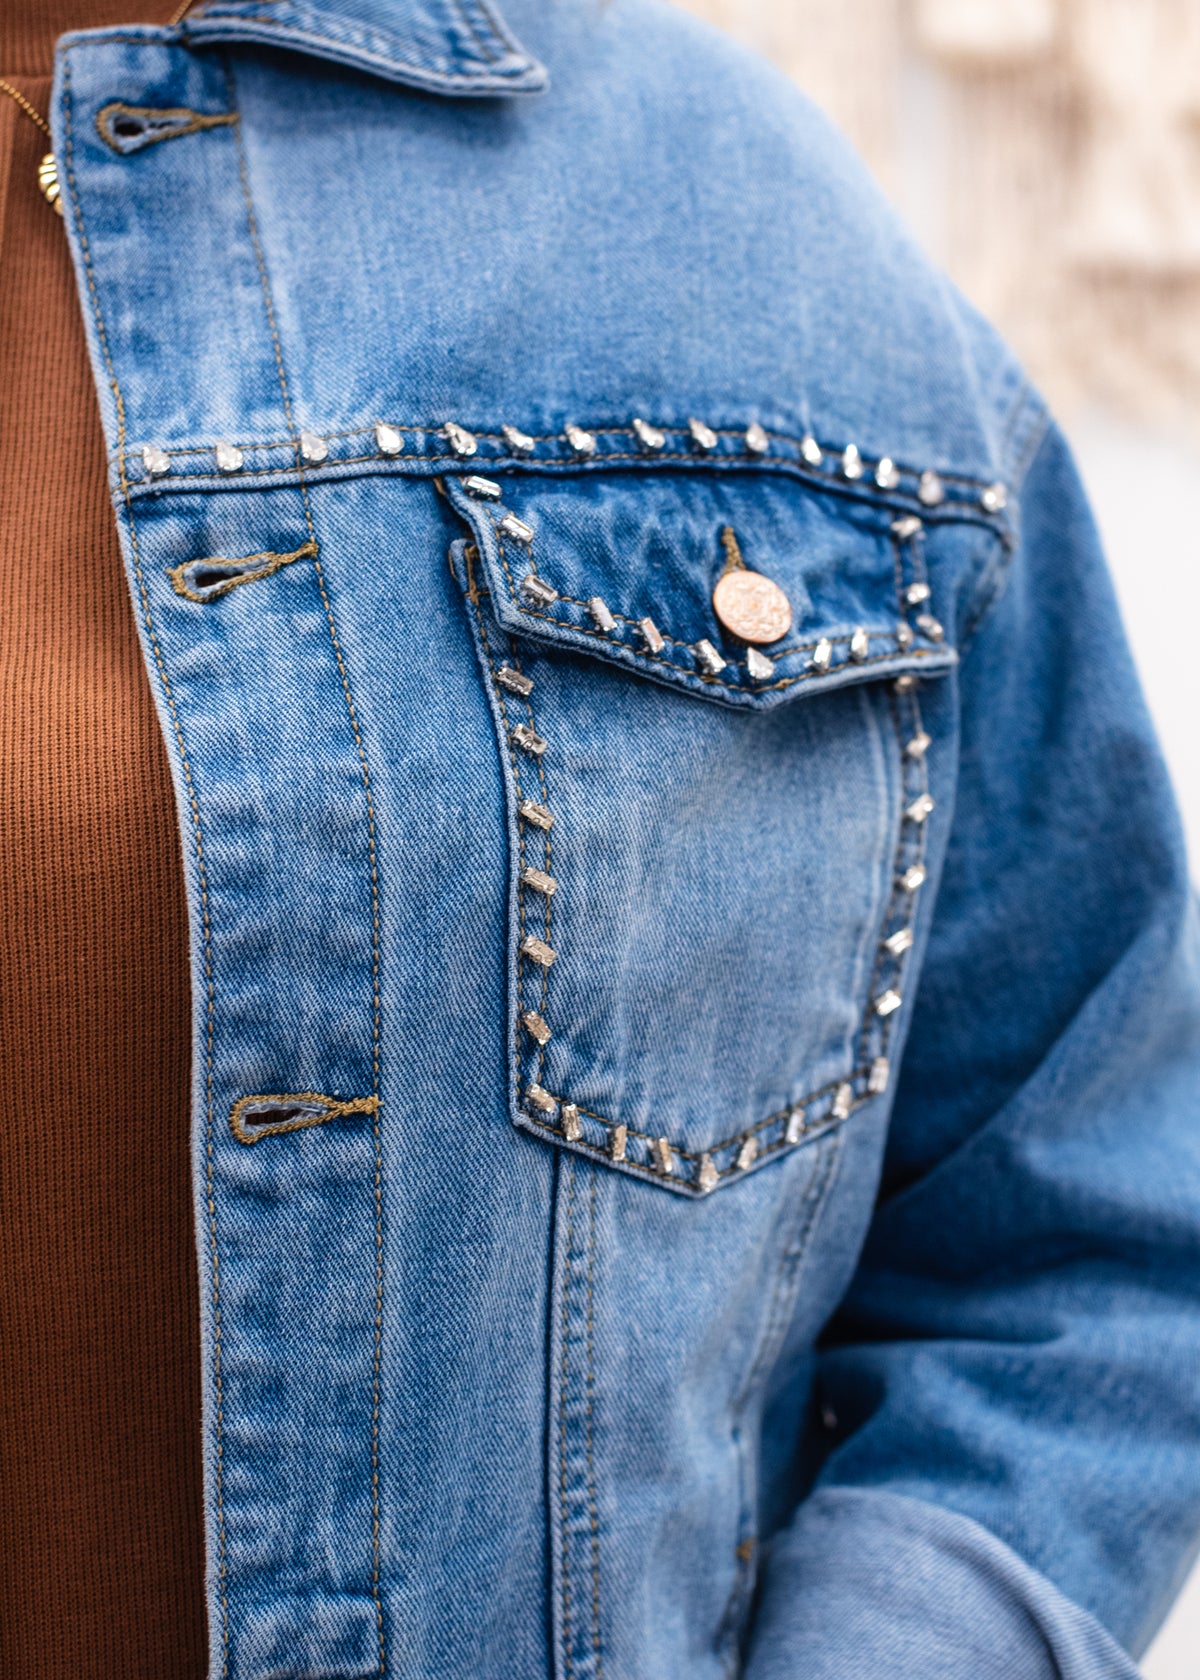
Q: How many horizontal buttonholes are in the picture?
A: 3